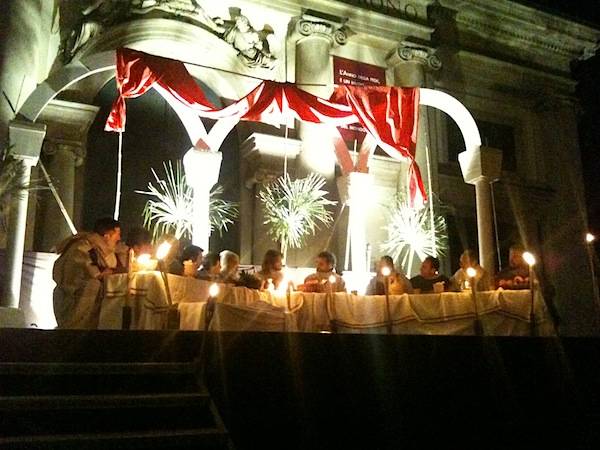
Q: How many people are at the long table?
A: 12